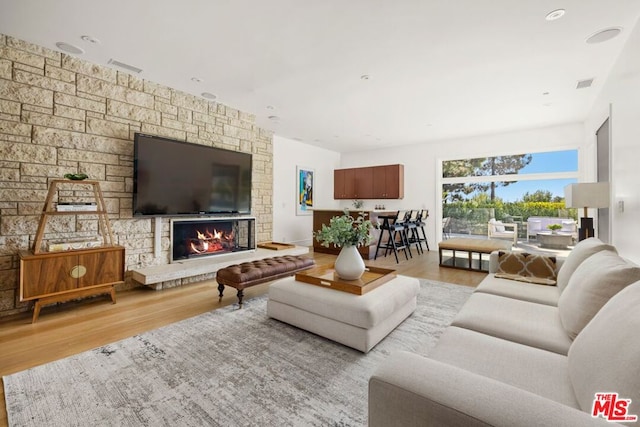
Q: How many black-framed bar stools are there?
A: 3